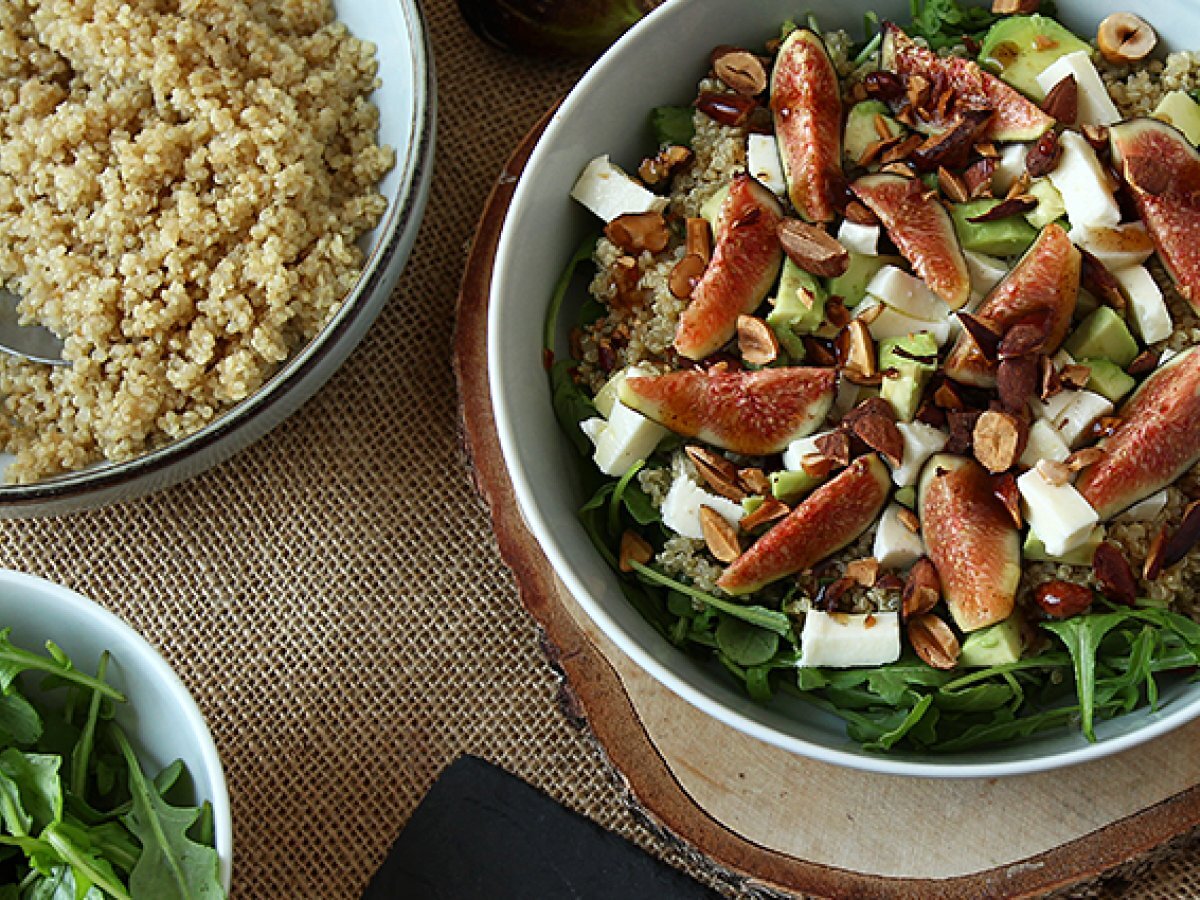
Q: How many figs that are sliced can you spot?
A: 10